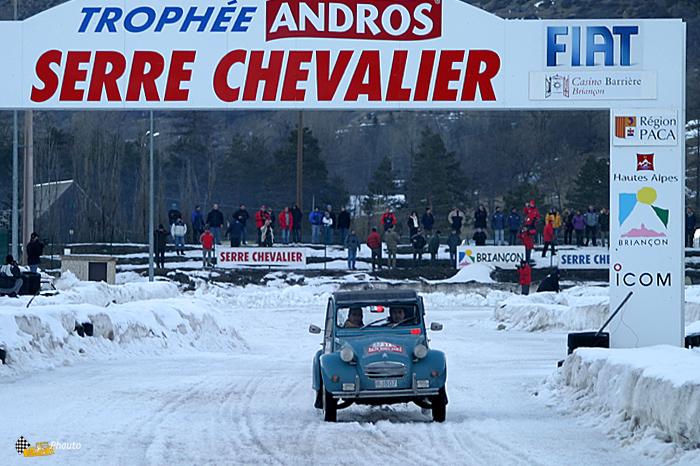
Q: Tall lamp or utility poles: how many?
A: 4